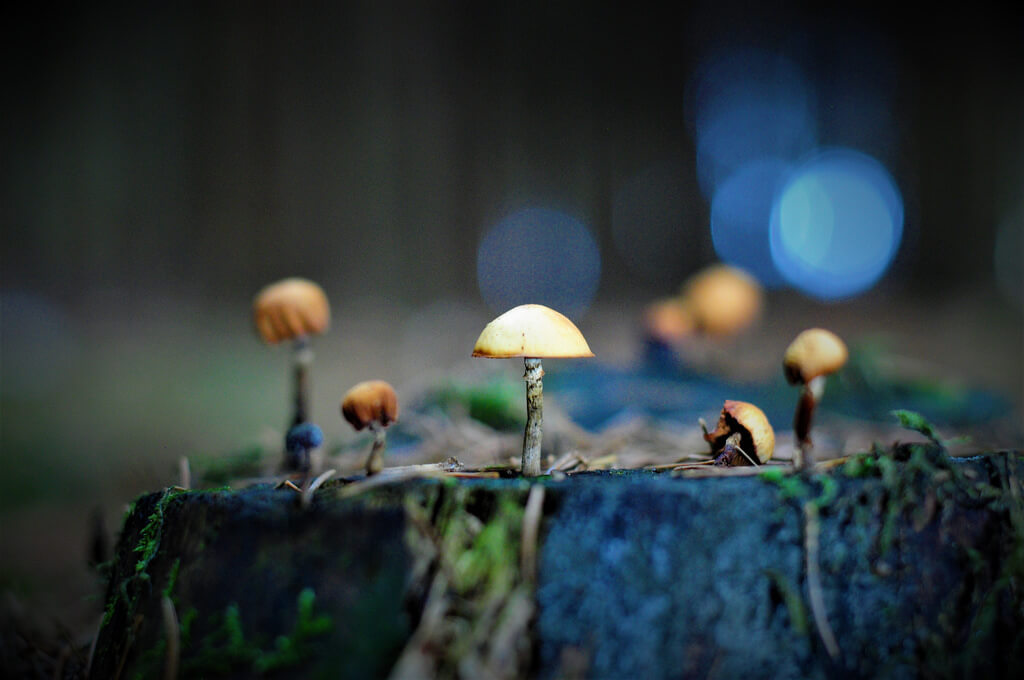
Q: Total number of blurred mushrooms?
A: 2